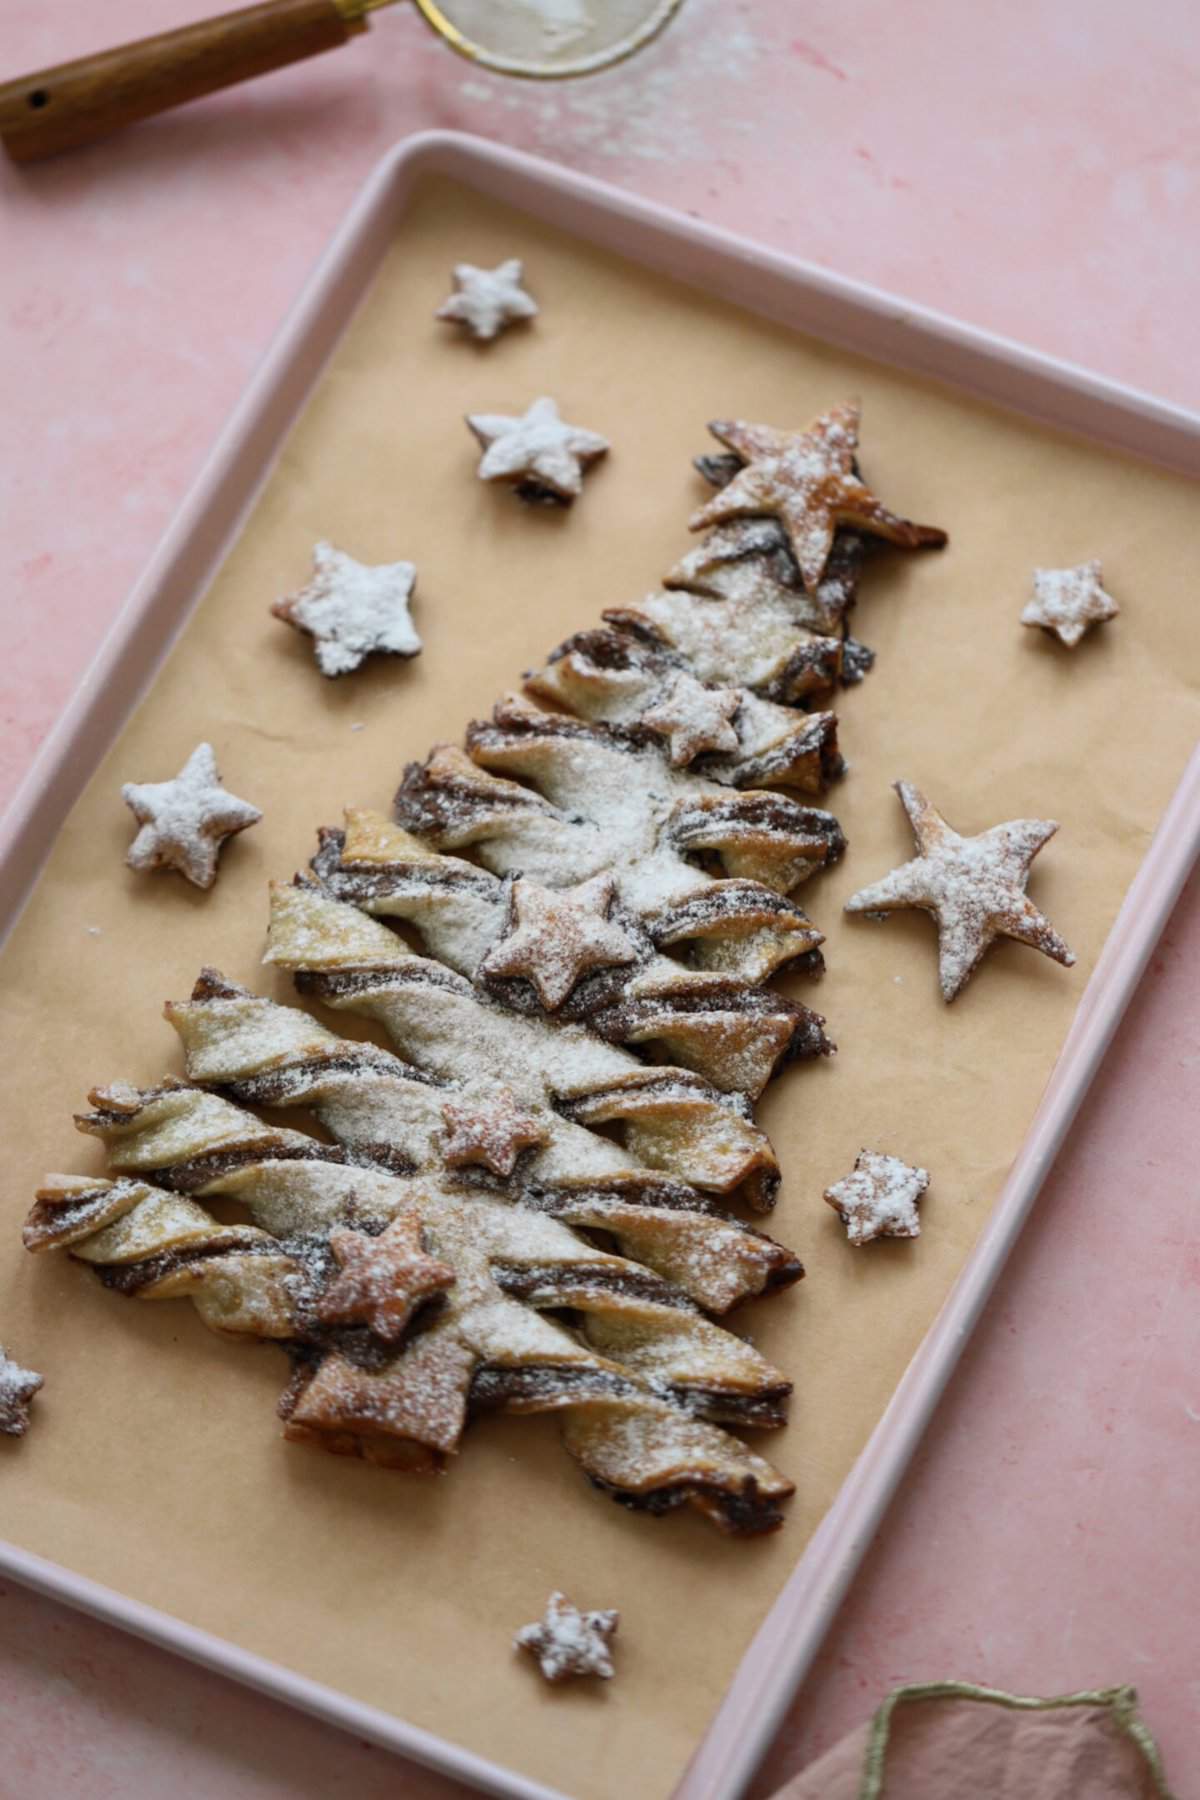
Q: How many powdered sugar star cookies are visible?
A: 14